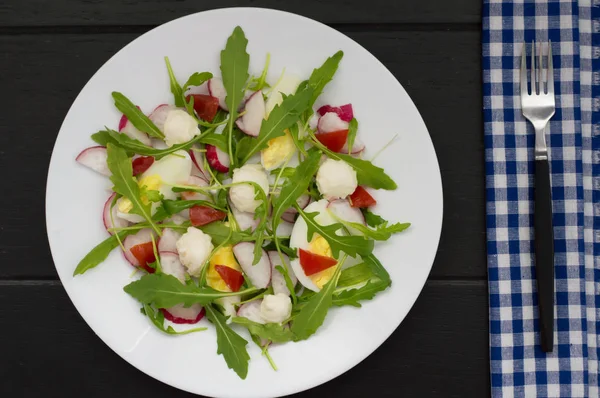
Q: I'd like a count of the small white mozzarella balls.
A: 5